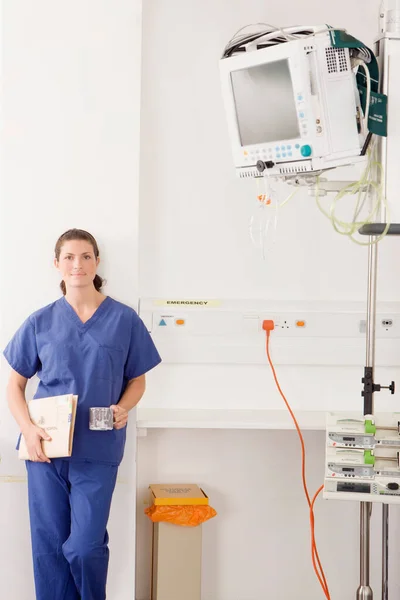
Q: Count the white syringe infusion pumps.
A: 2